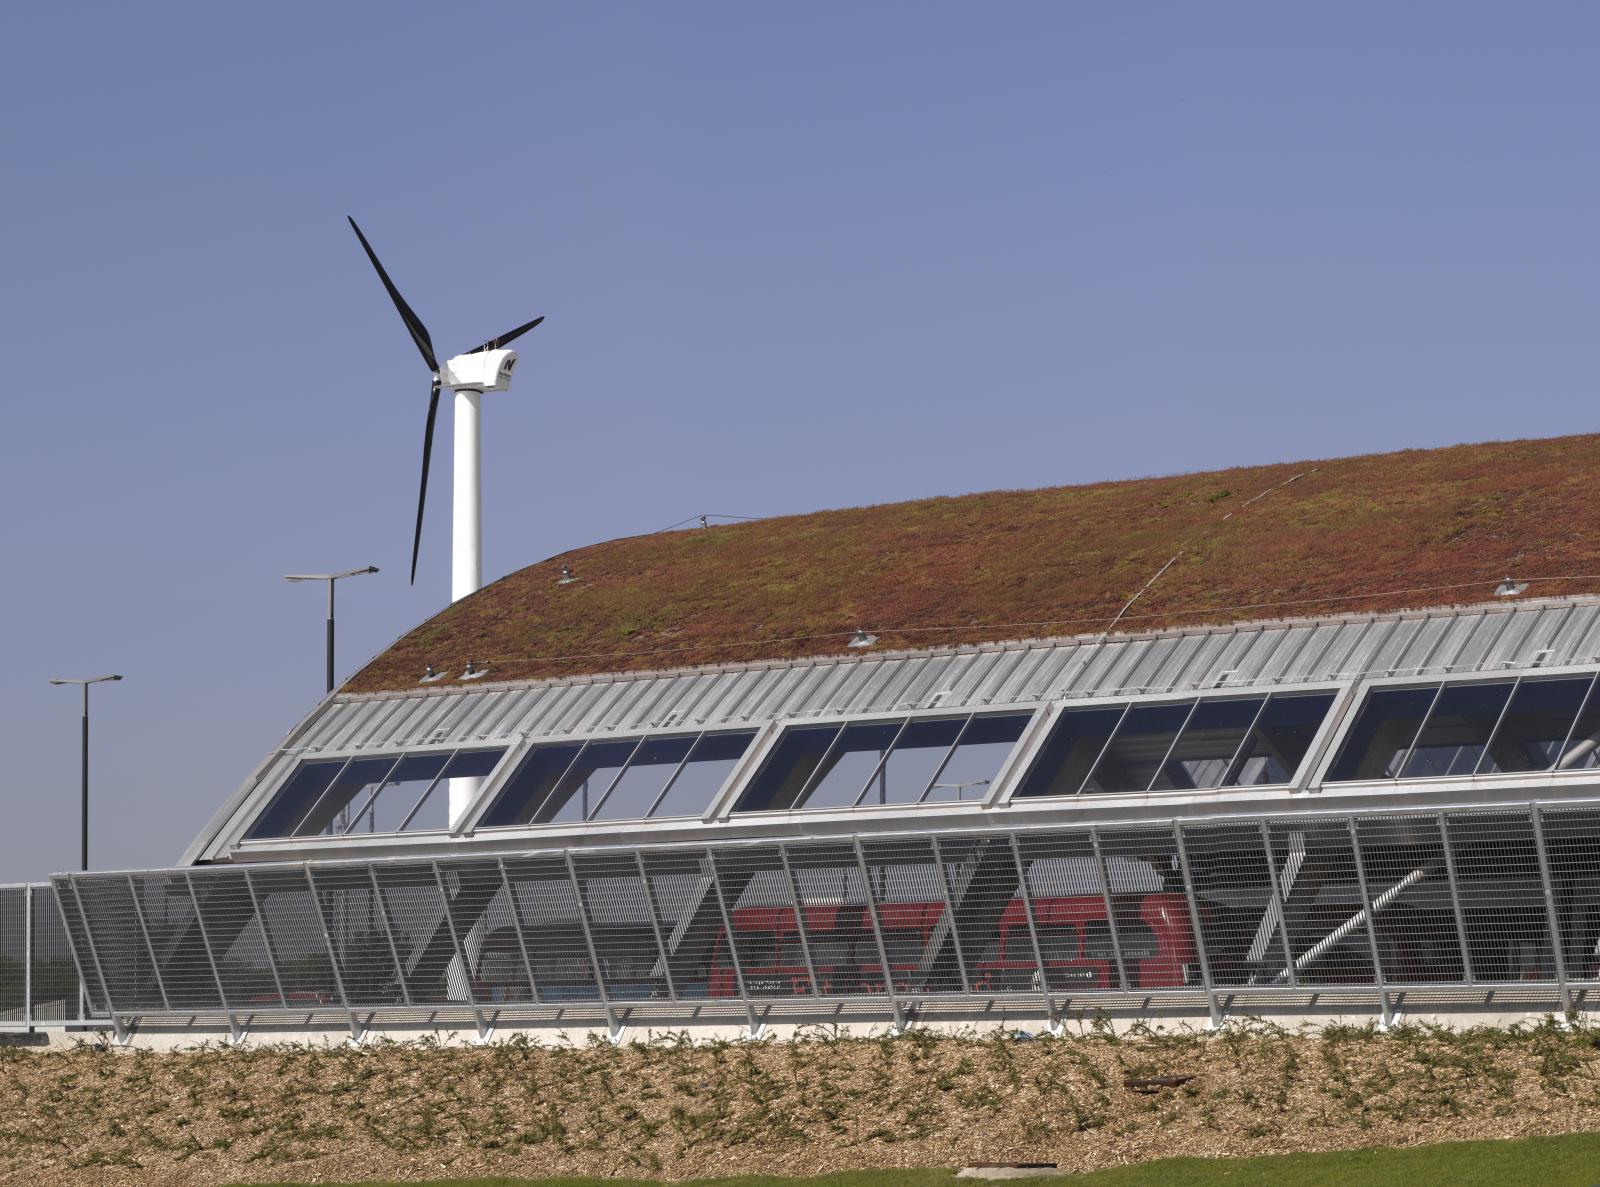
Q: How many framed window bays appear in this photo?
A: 5